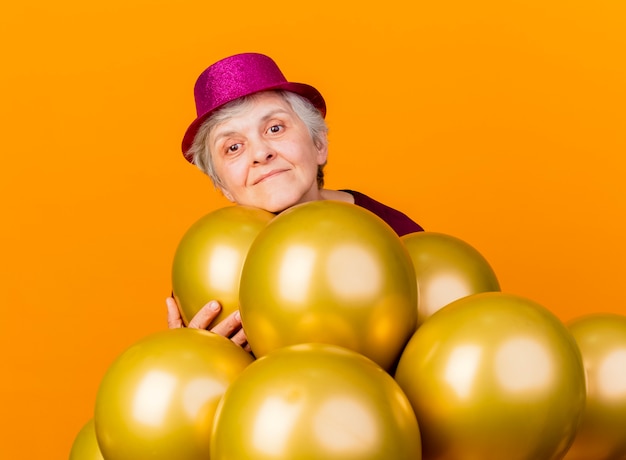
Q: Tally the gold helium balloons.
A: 8